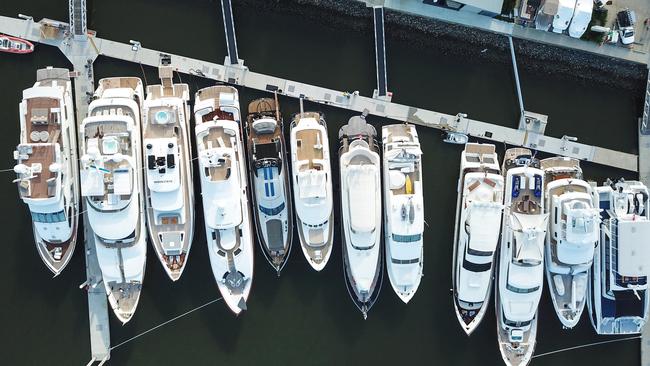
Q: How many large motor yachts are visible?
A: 12